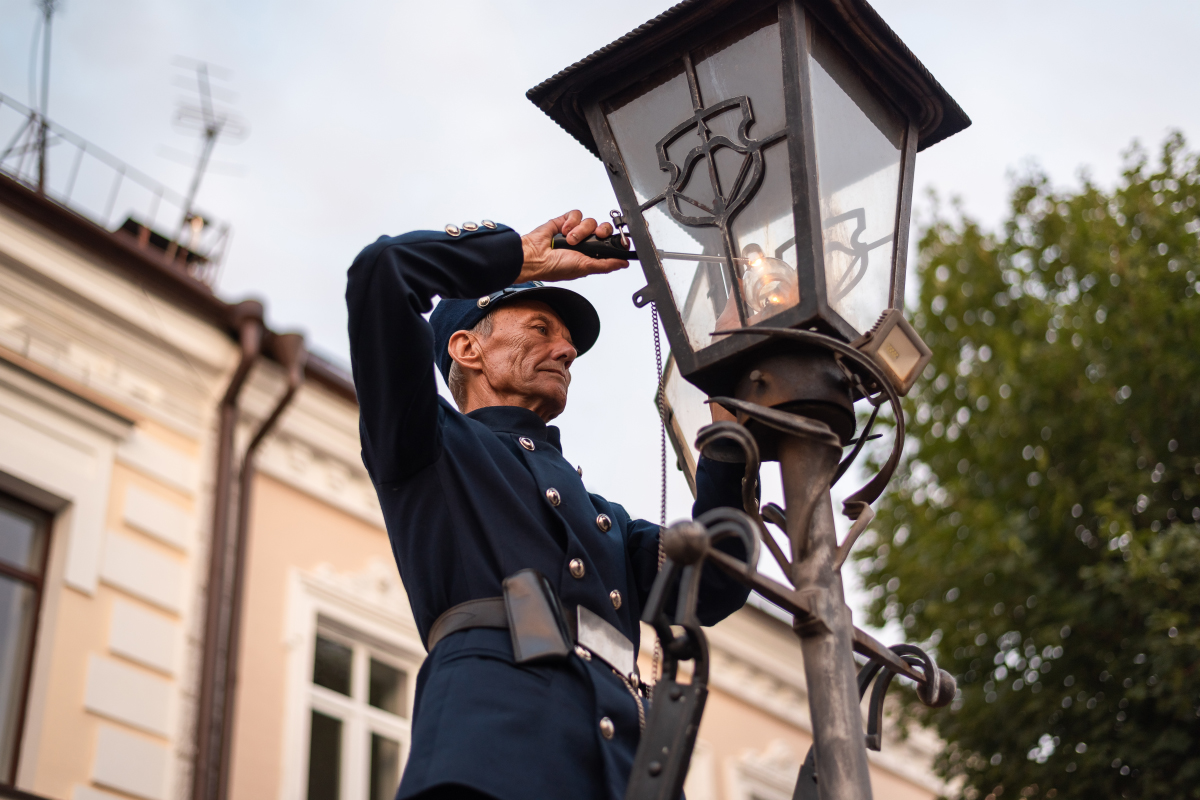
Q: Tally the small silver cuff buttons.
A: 3